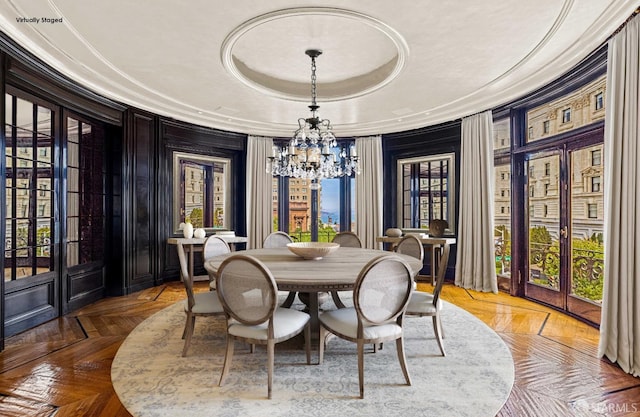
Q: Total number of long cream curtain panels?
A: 4